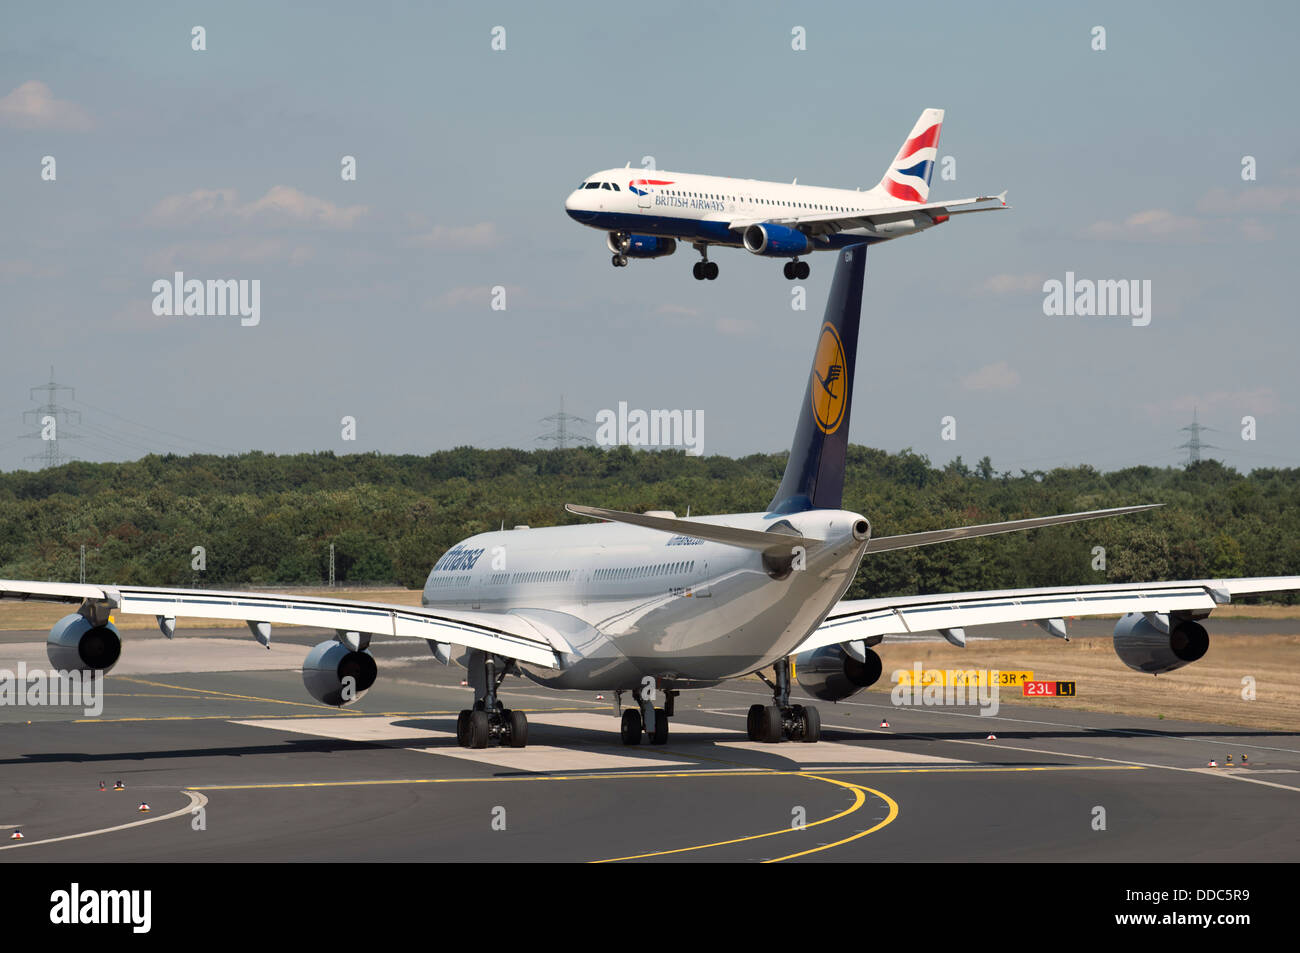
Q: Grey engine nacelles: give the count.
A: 4